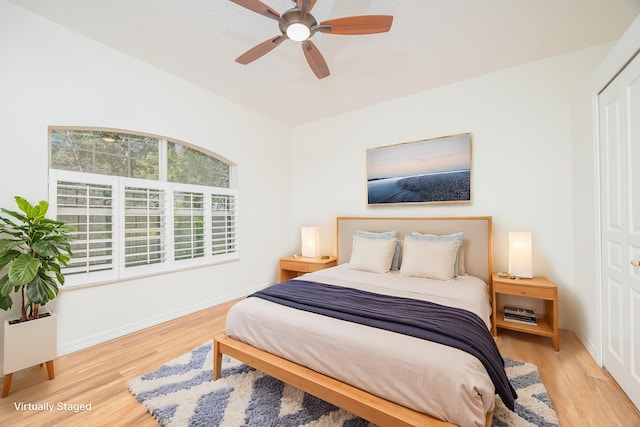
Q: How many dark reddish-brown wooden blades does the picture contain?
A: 5